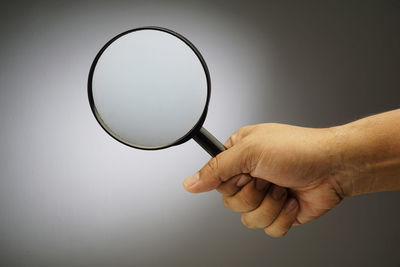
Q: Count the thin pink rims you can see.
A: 0